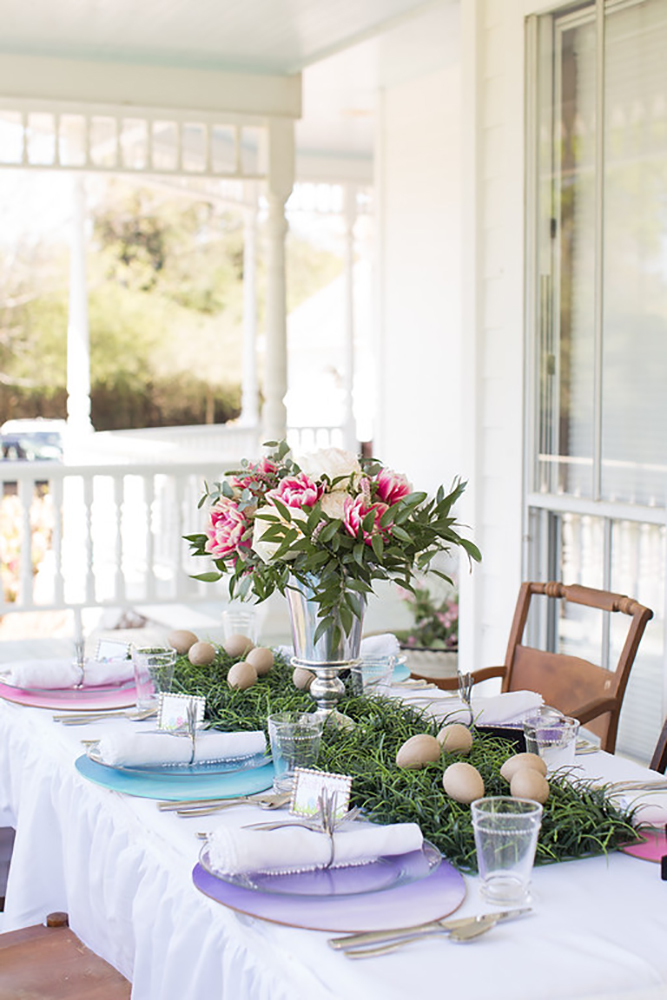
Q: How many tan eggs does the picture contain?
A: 11